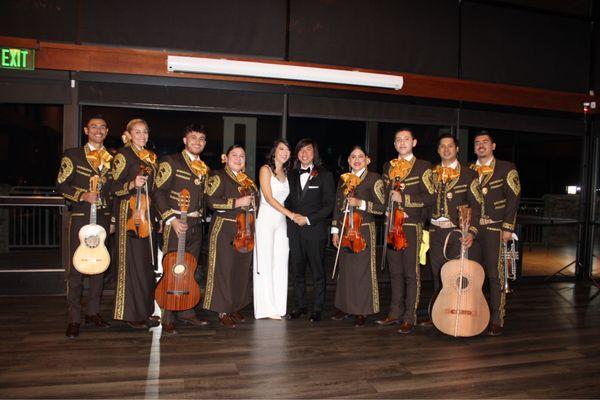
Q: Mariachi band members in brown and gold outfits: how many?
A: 8